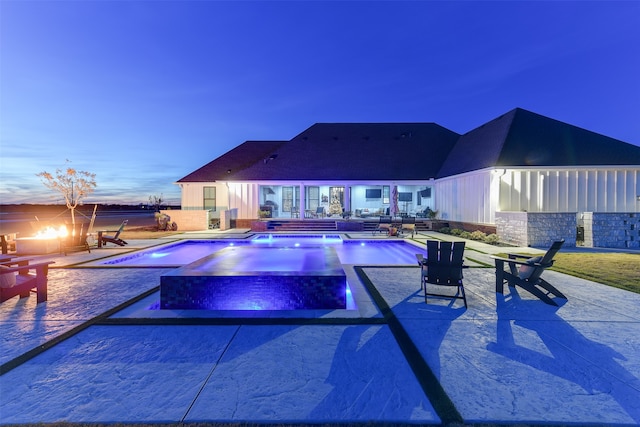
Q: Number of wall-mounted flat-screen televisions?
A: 3